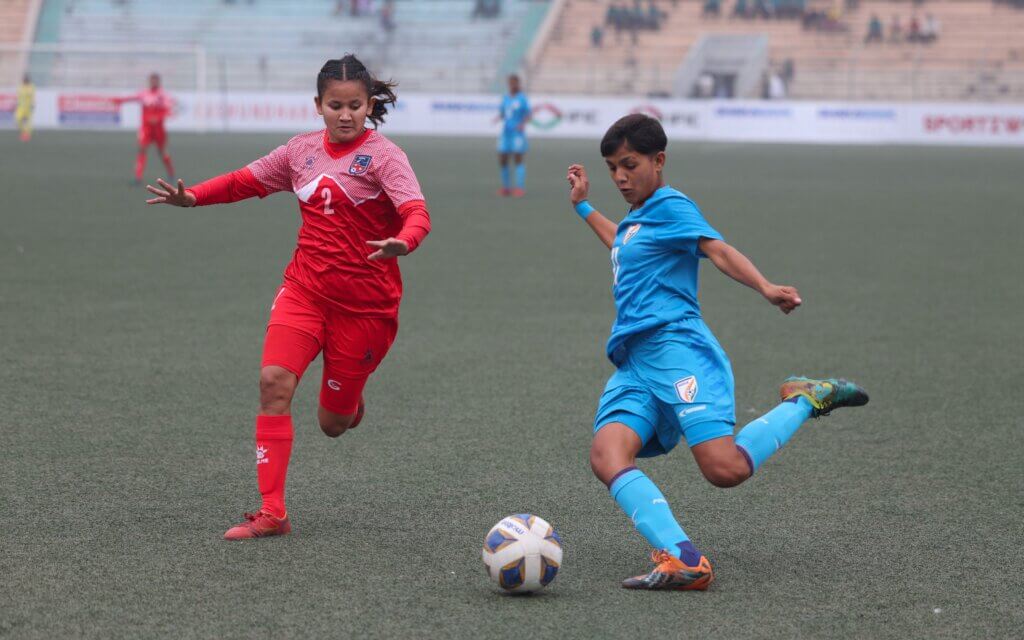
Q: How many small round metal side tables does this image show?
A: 0